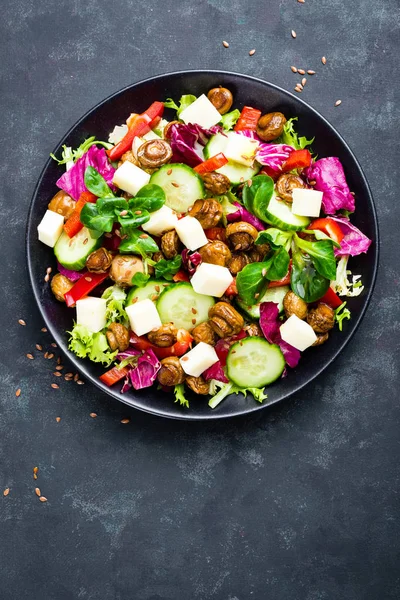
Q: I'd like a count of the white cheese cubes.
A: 12